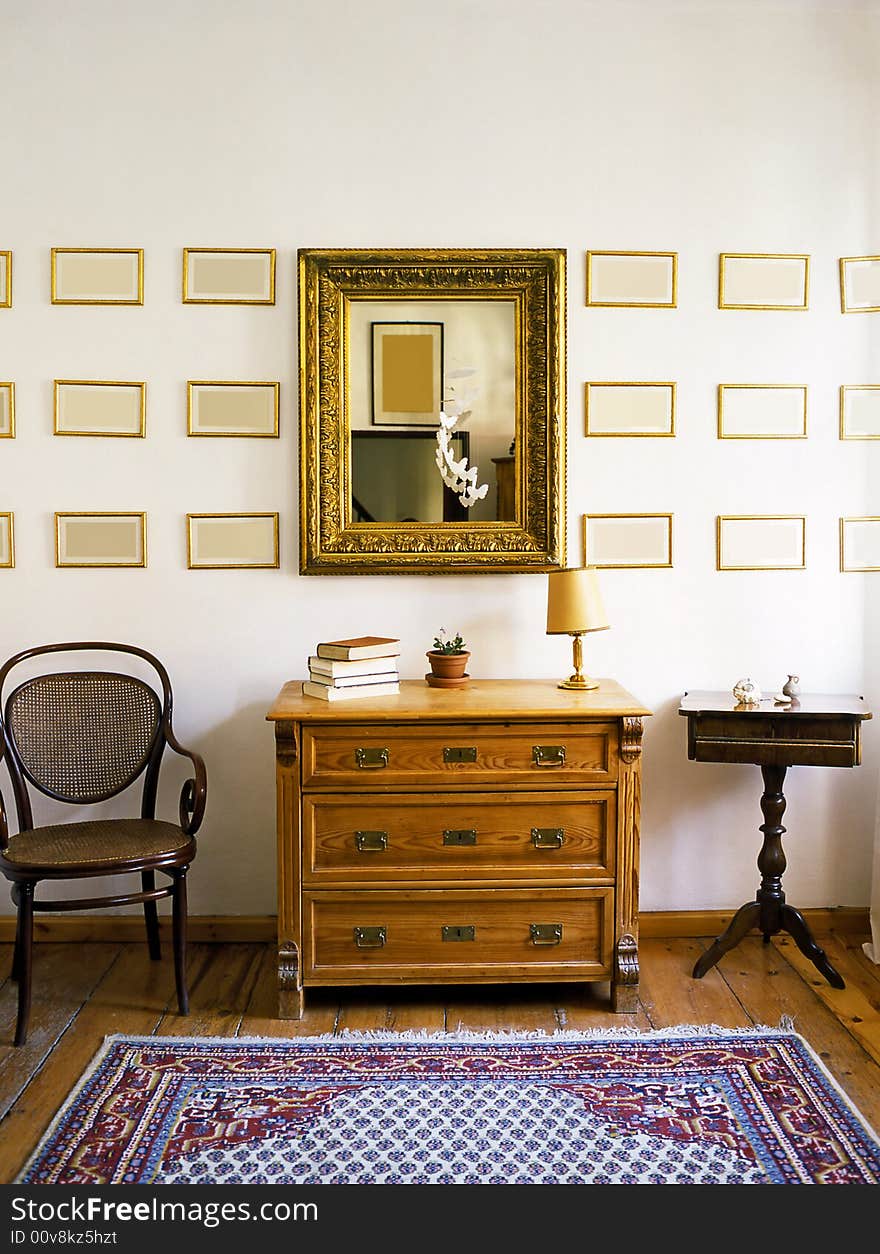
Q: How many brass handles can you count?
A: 6